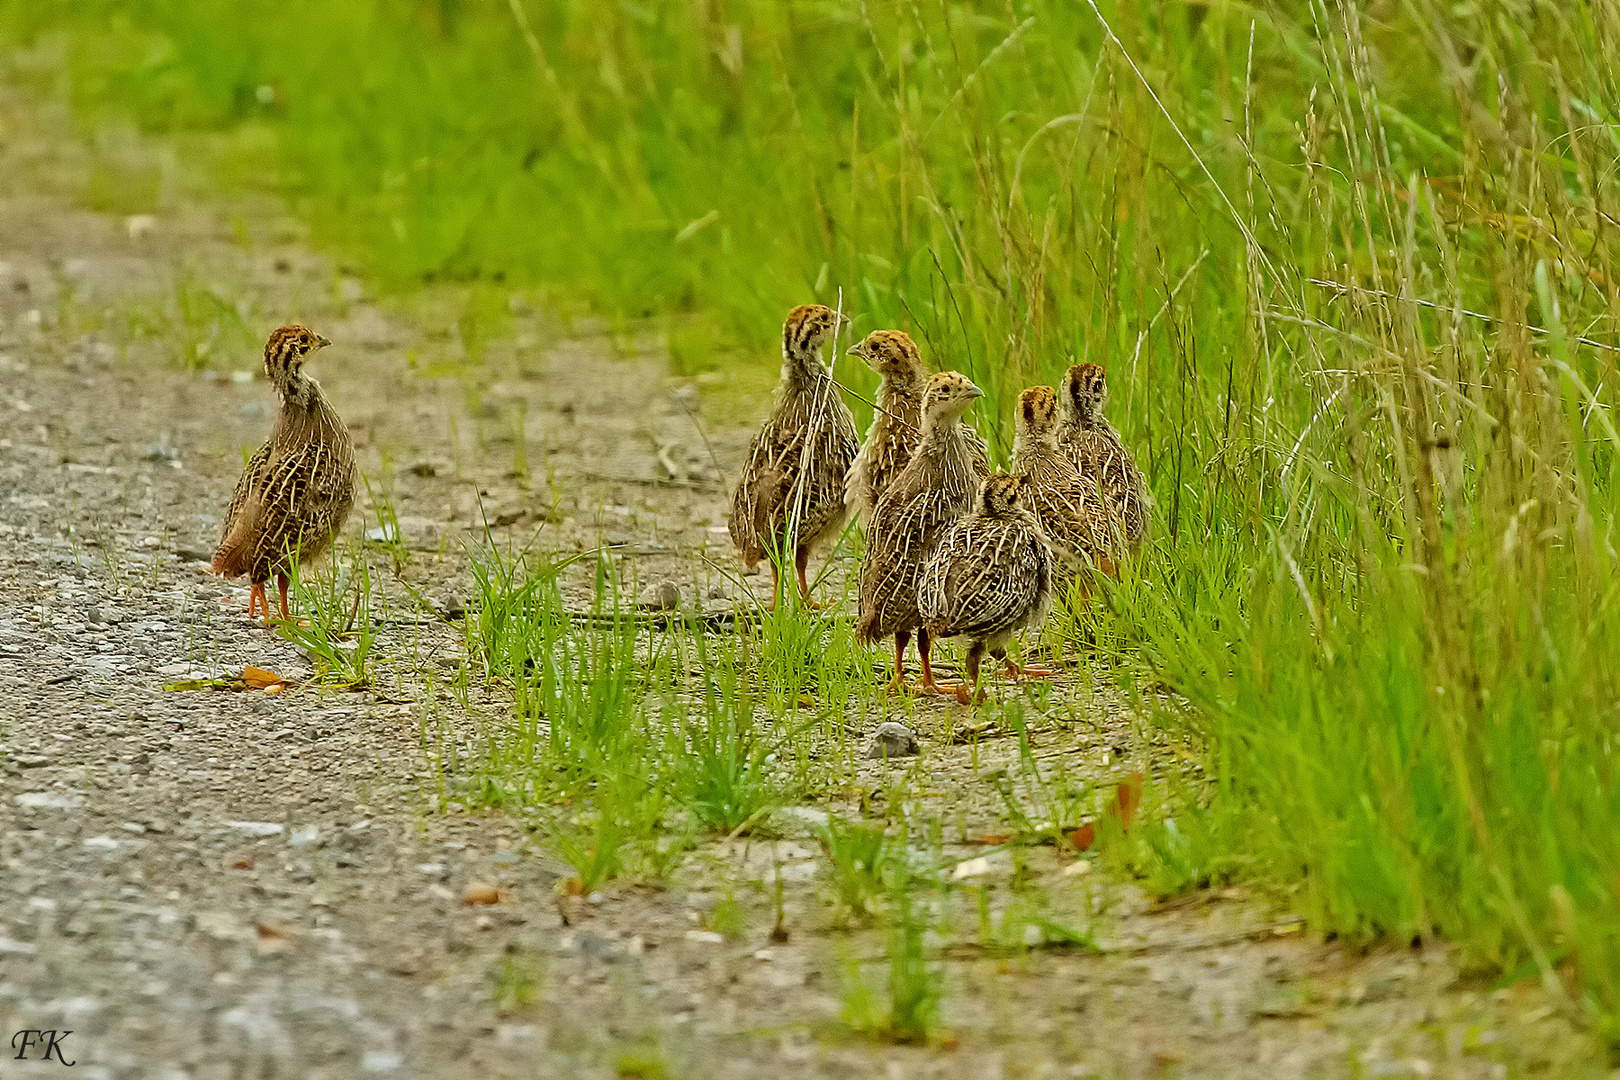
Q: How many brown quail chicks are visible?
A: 7